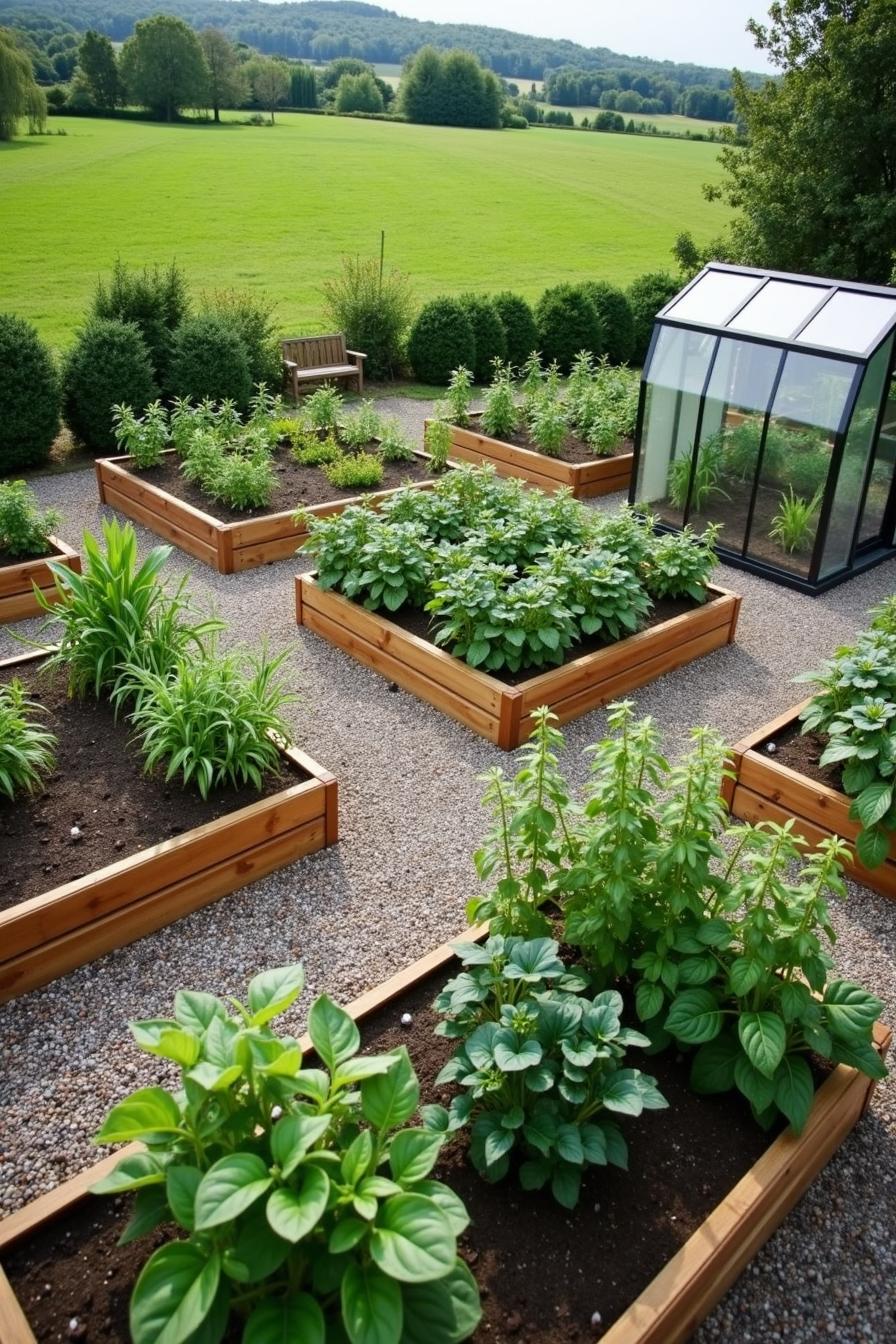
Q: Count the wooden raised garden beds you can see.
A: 7